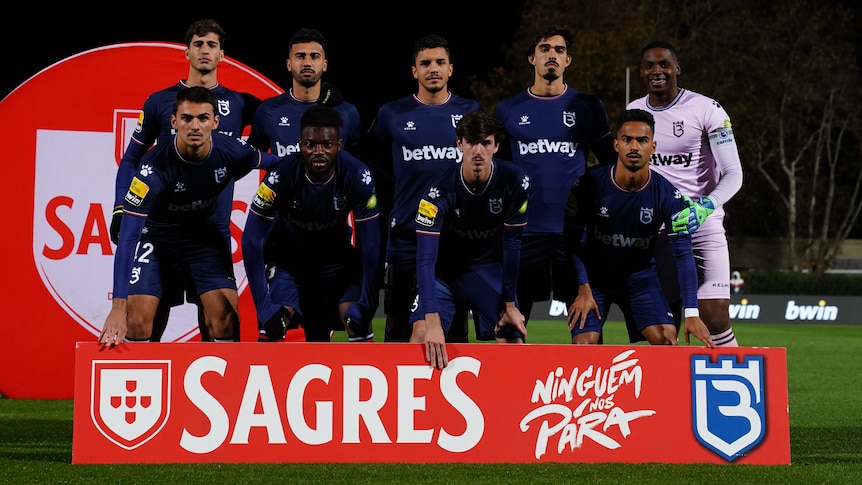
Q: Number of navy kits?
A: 8